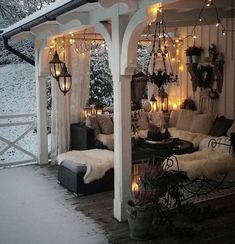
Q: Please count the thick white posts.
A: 2